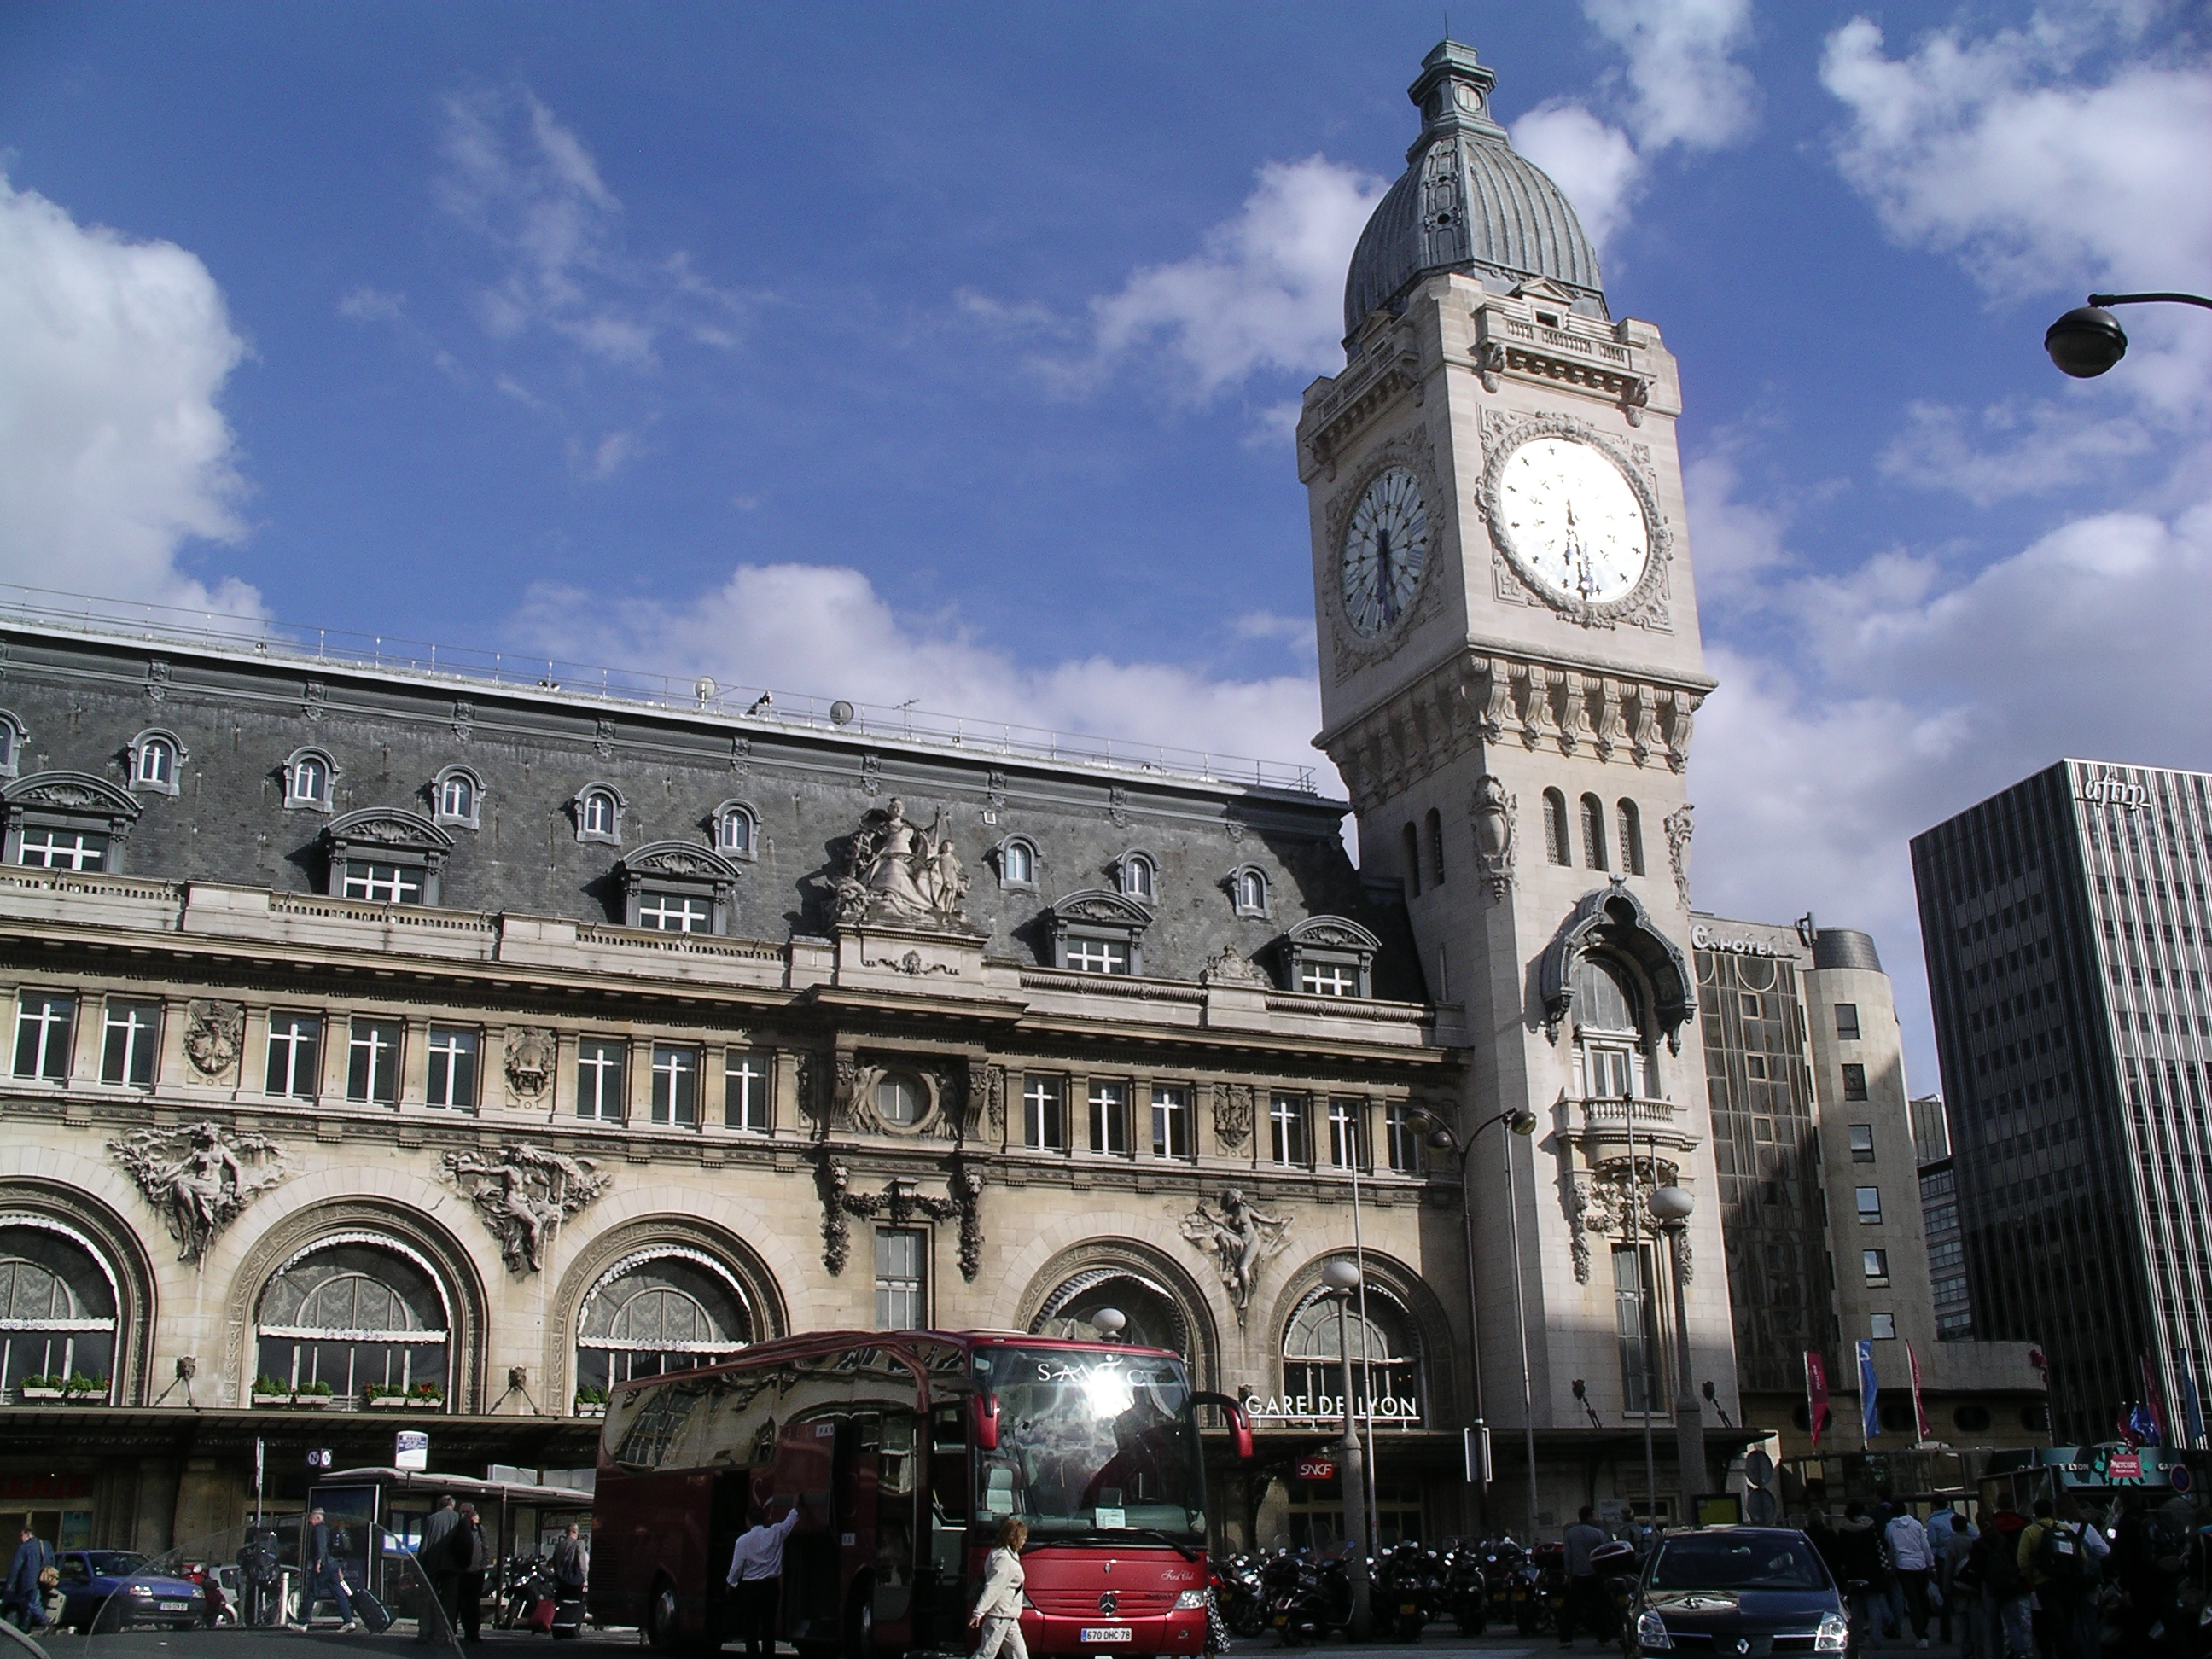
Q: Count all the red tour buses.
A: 1